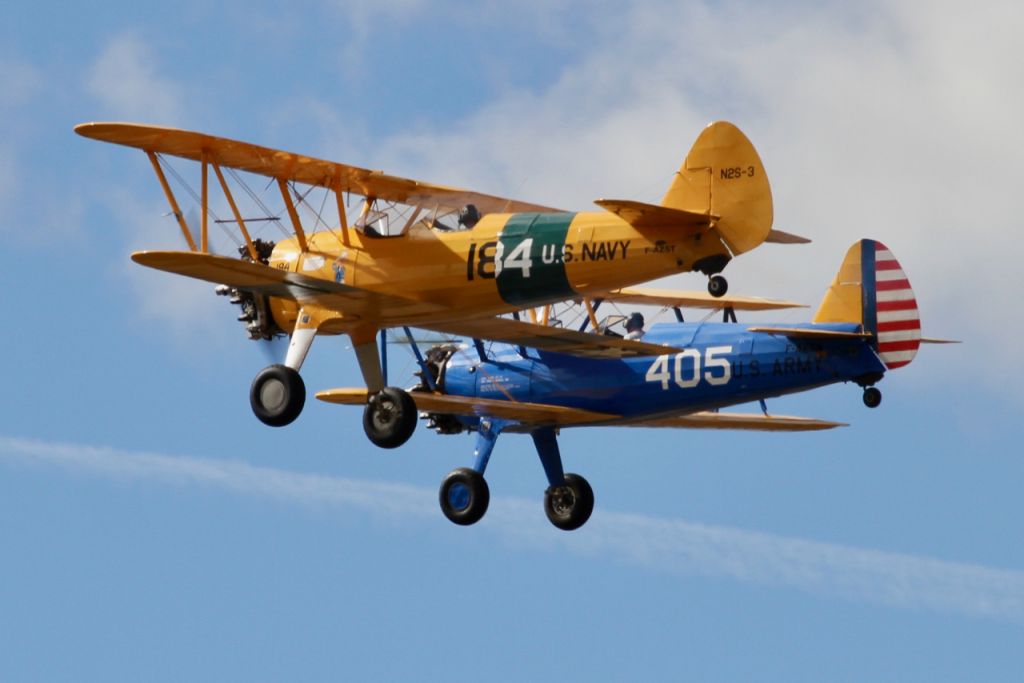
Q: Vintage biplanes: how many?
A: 2